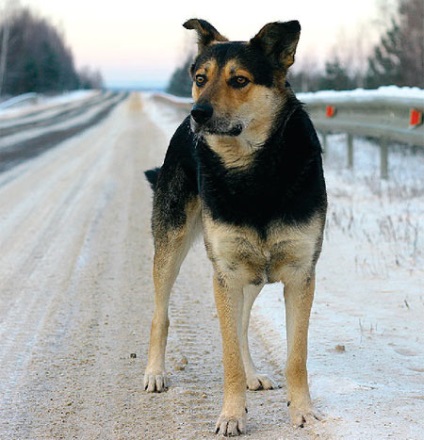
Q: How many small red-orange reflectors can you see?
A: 2